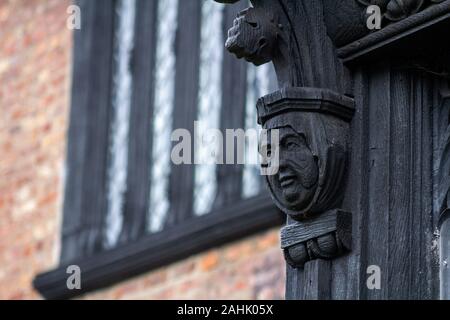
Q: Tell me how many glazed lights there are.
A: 4